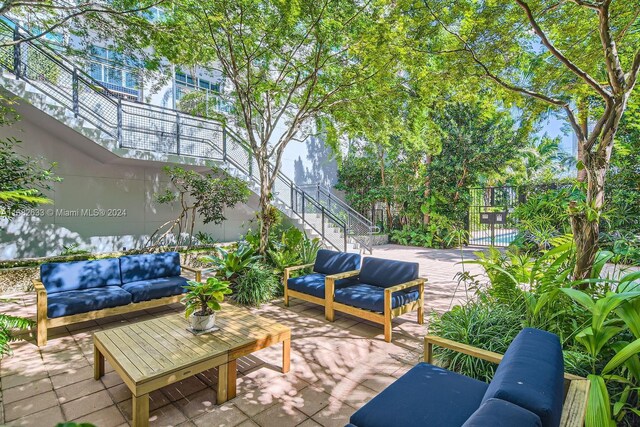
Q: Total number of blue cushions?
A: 11